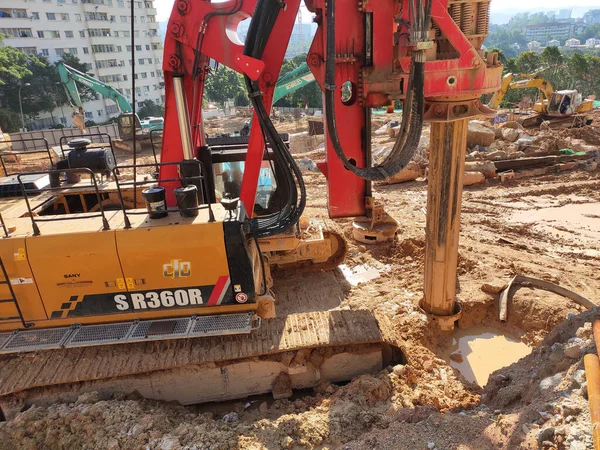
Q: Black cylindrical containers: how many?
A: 2